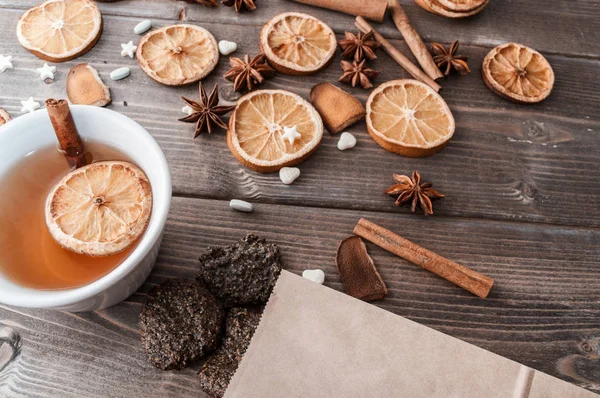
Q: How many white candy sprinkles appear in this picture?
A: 13